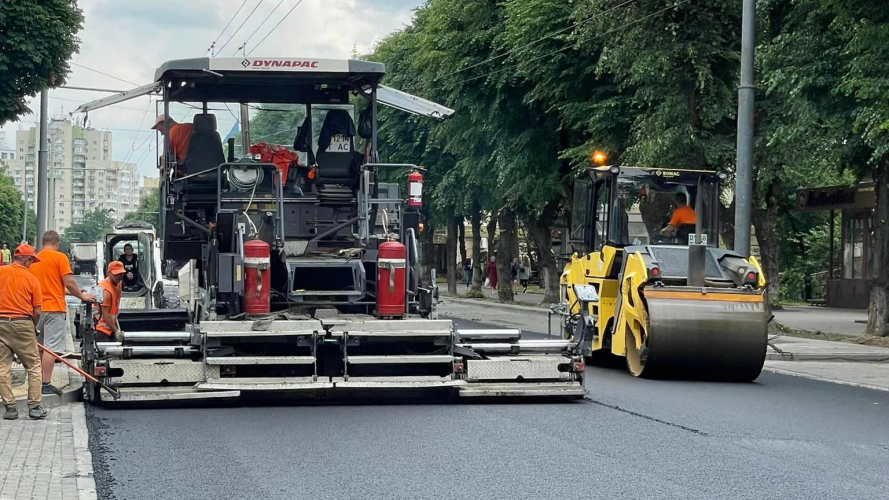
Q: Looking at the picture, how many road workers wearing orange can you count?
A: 5